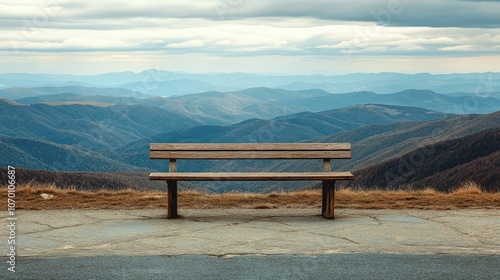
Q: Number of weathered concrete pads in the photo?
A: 1